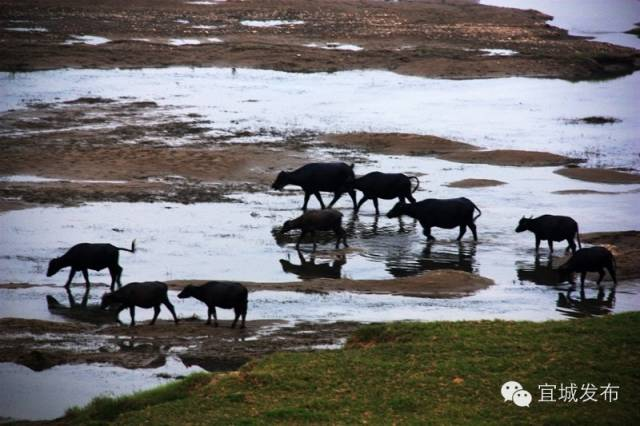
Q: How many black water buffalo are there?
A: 9